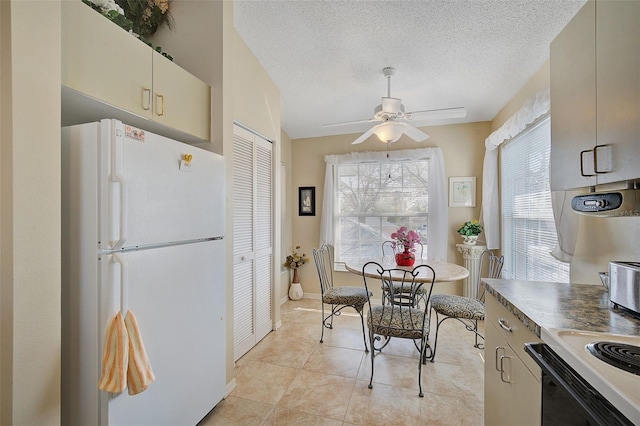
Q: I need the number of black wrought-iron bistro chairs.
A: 4